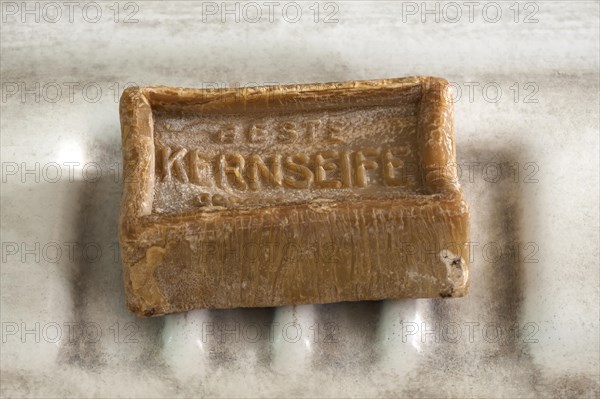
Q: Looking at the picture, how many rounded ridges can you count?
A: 3